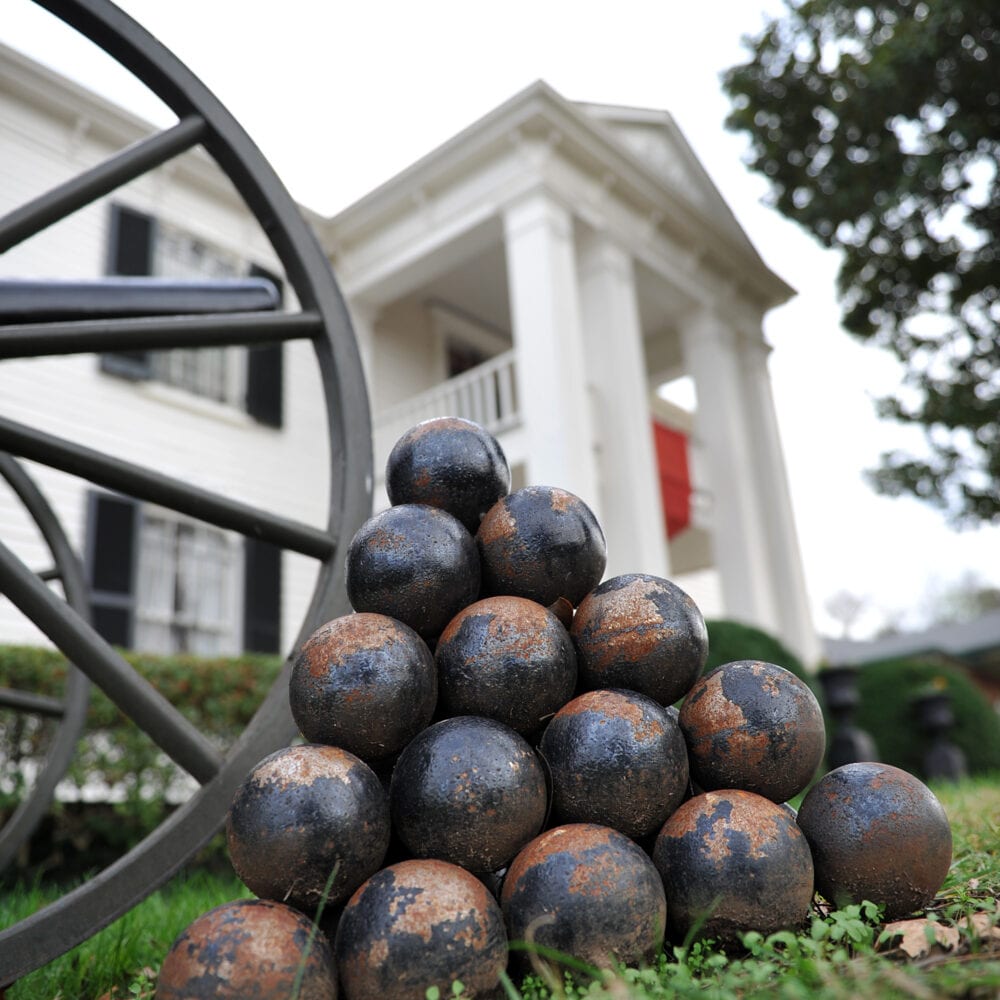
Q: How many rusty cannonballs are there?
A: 15